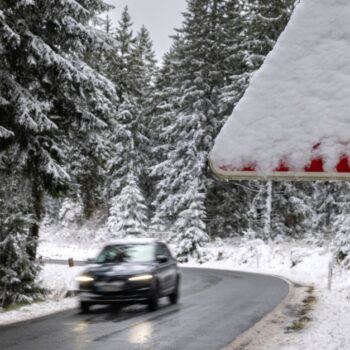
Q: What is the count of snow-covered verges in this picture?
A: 2